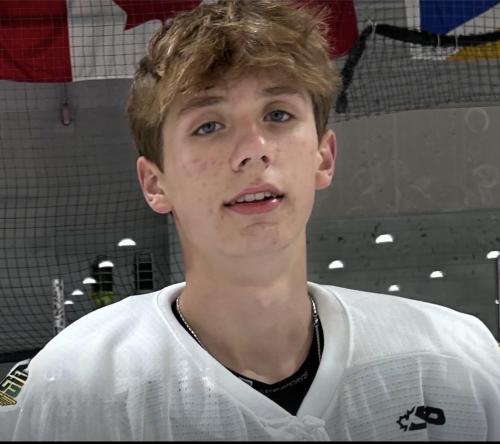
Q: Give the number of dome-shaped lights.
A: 10